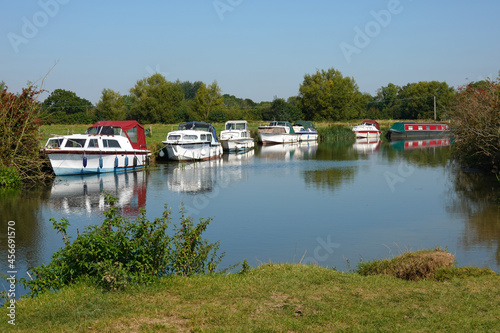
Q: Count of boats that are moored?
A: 7